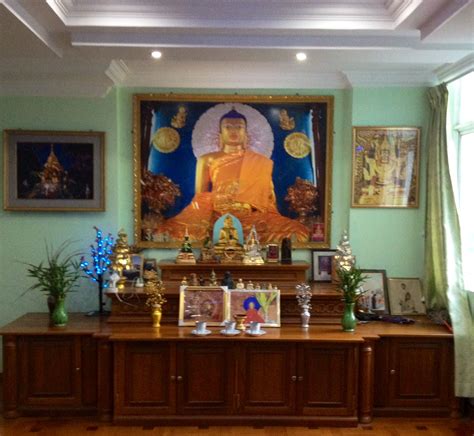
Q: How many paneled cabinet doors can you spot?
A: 6